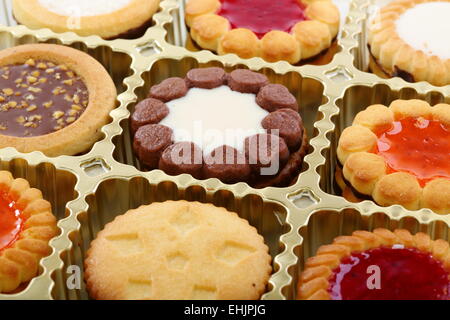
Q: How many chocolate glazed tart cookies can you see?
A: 1